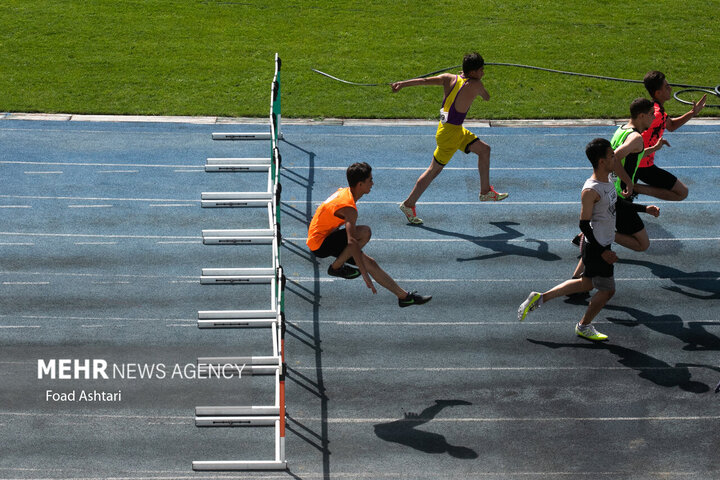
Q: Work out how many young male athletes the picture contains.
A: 5